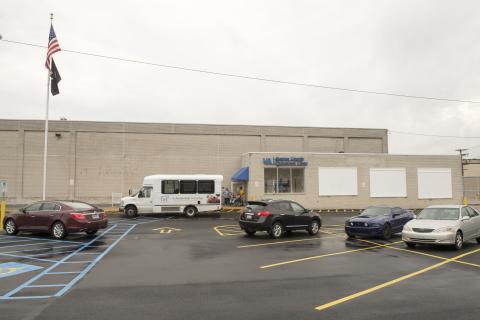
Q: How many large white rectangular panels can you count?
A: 3